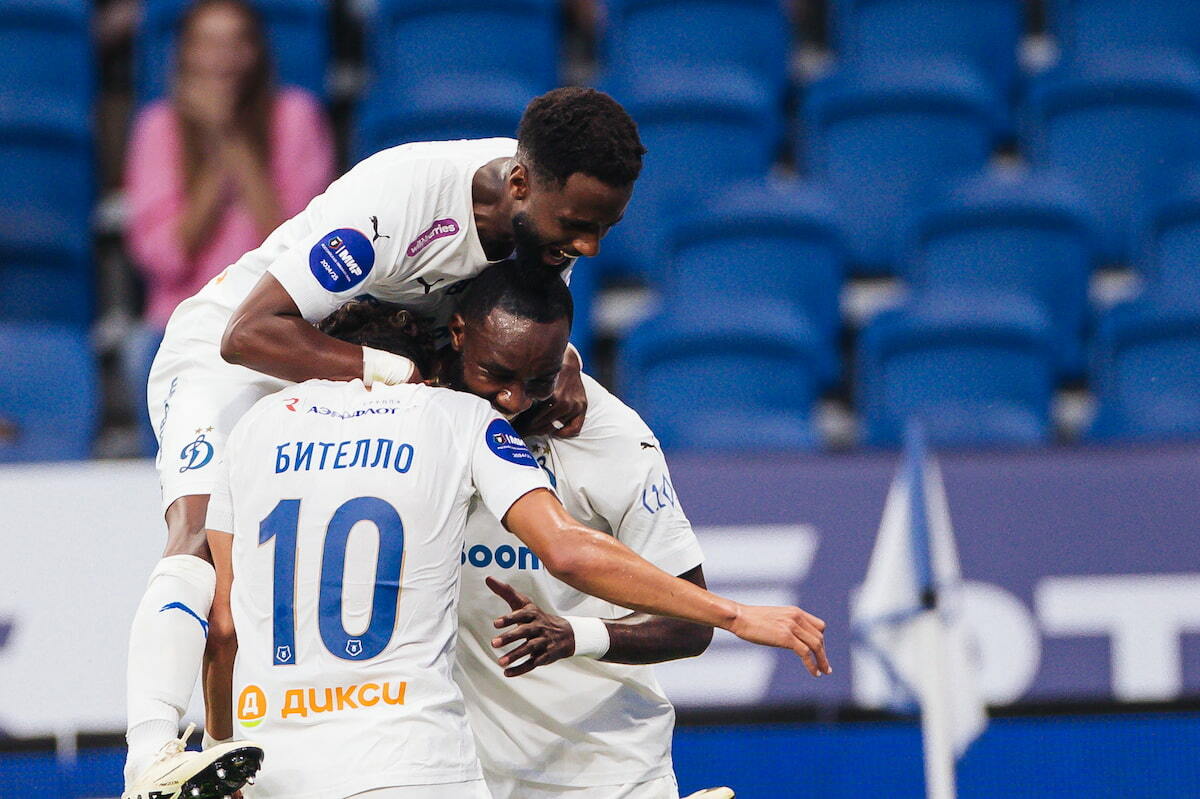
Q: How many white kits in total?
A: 3